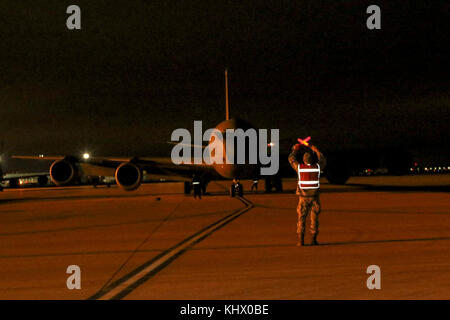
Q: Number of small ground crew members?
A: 2